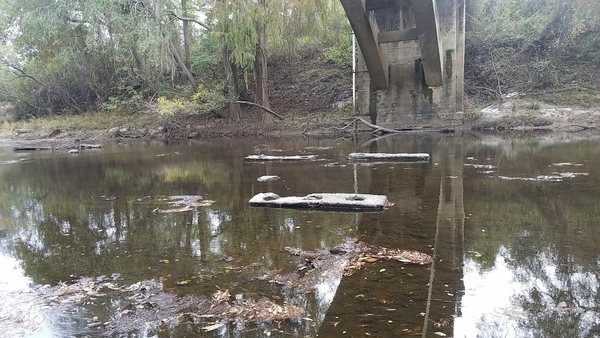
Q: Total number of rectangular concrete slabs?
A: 3